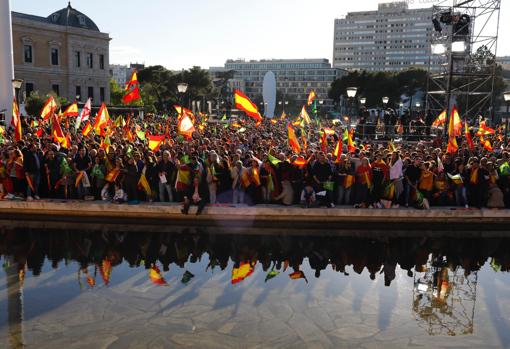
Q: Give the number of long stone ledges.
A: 1